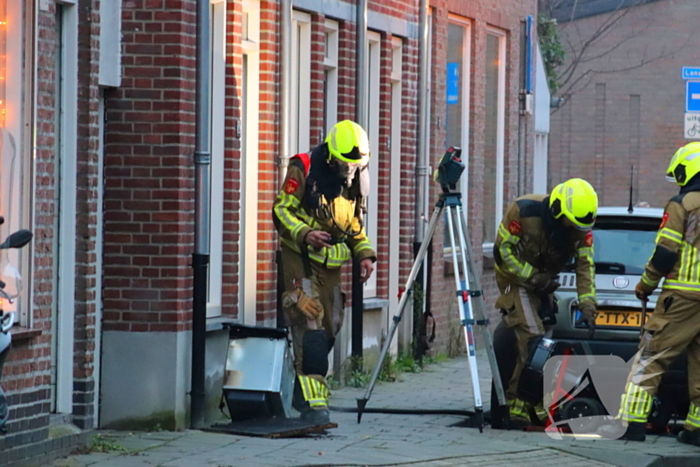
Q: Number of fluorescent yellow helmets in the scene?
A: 3